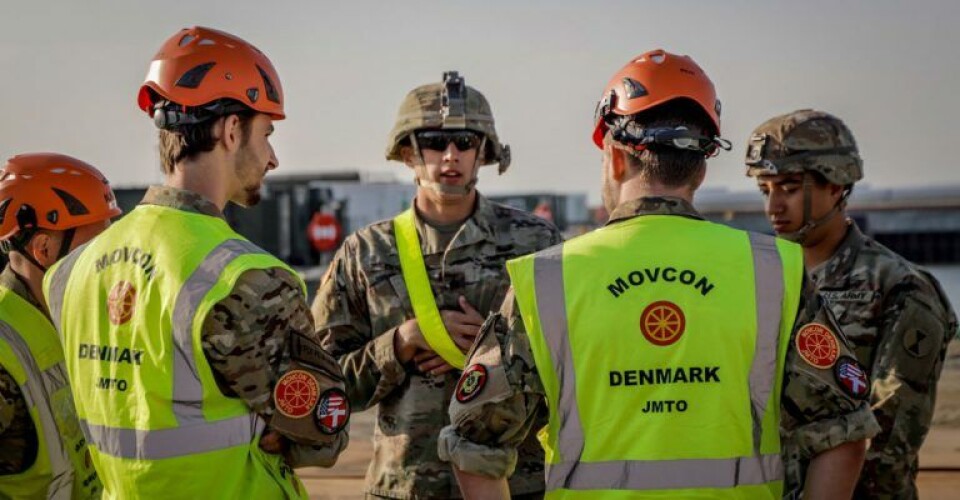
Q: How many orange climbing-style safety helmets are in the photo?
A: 3